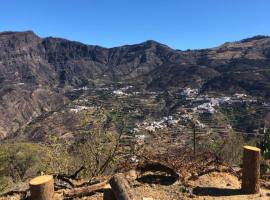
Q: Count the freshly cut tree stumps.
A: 2